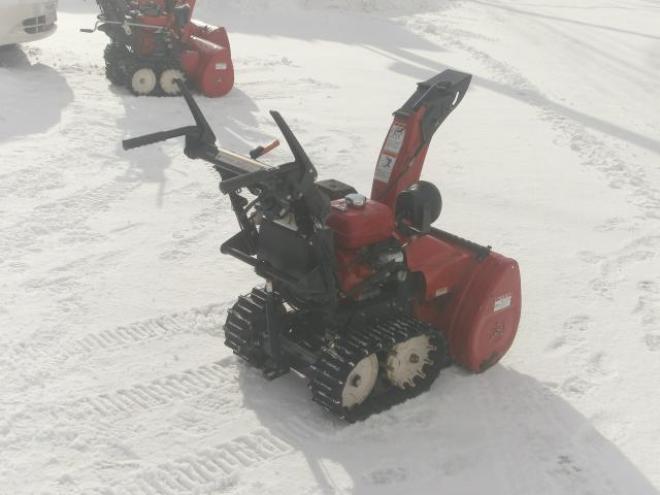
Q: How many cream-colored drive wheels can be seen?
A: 4